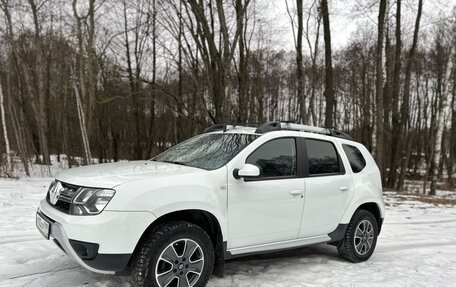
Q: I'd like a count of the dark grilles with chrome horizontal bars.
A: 1